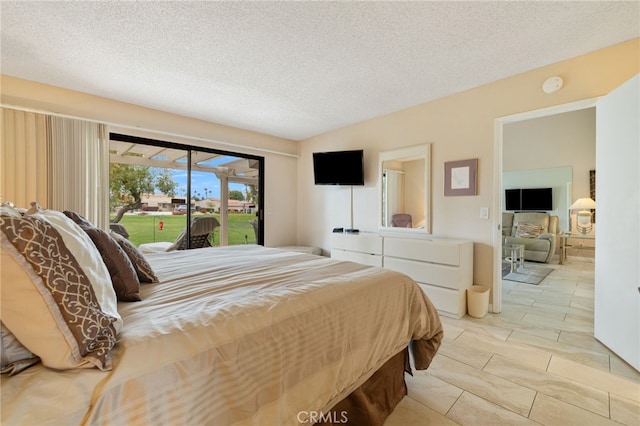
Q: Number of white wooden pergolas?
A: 1